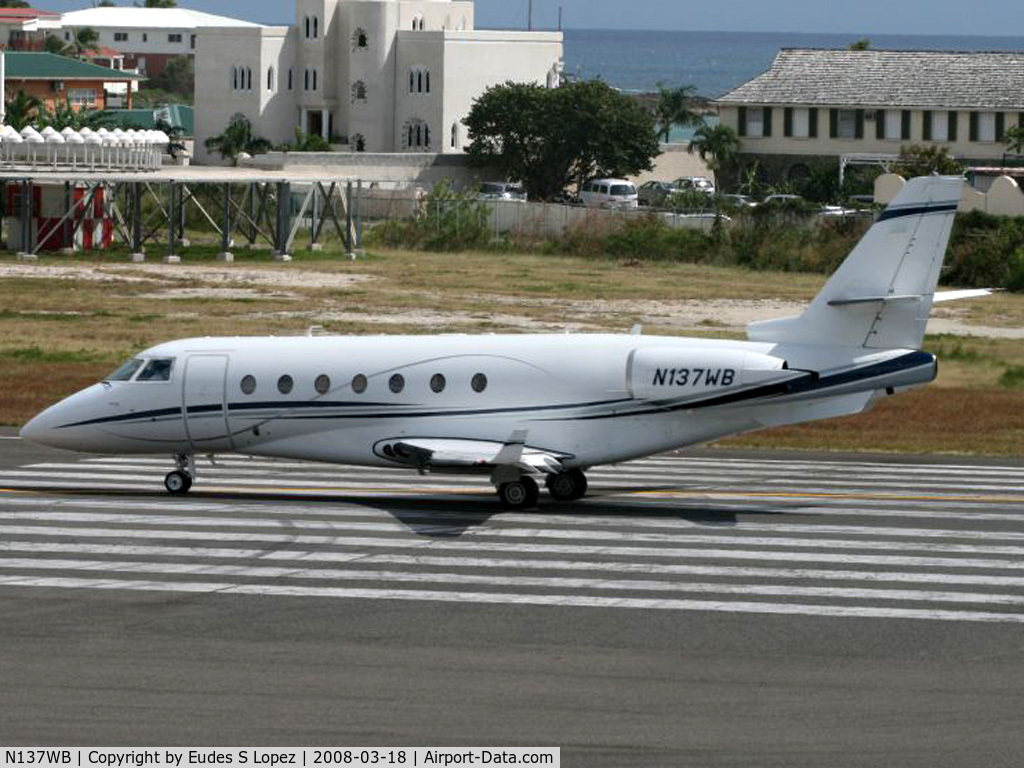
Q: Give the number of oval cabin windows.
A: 7